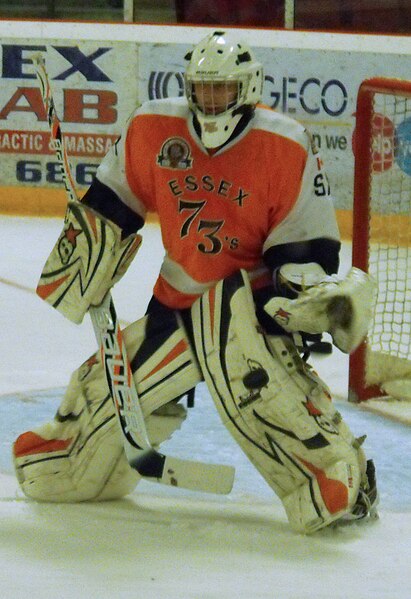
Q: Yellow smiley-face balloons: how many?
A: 0